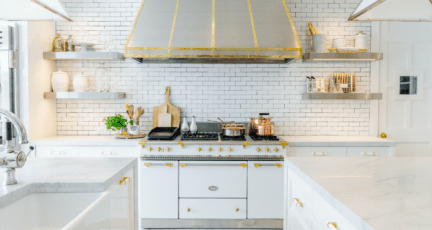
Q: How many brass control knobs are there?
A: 10